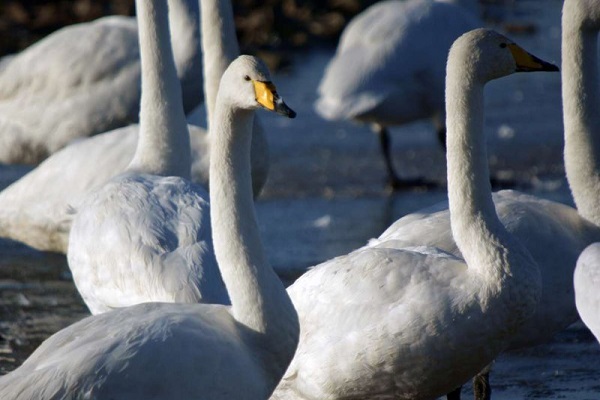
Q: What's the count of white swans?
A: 8